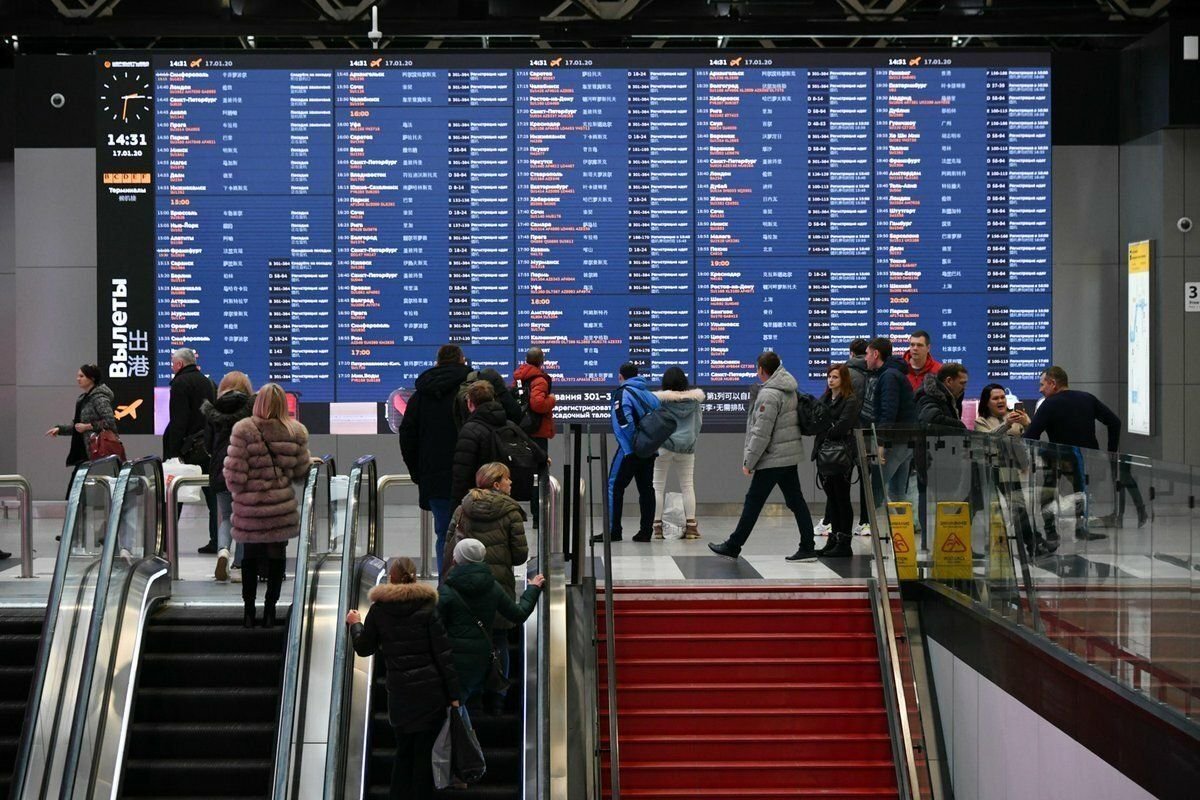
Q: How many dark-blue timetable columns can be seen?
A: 5